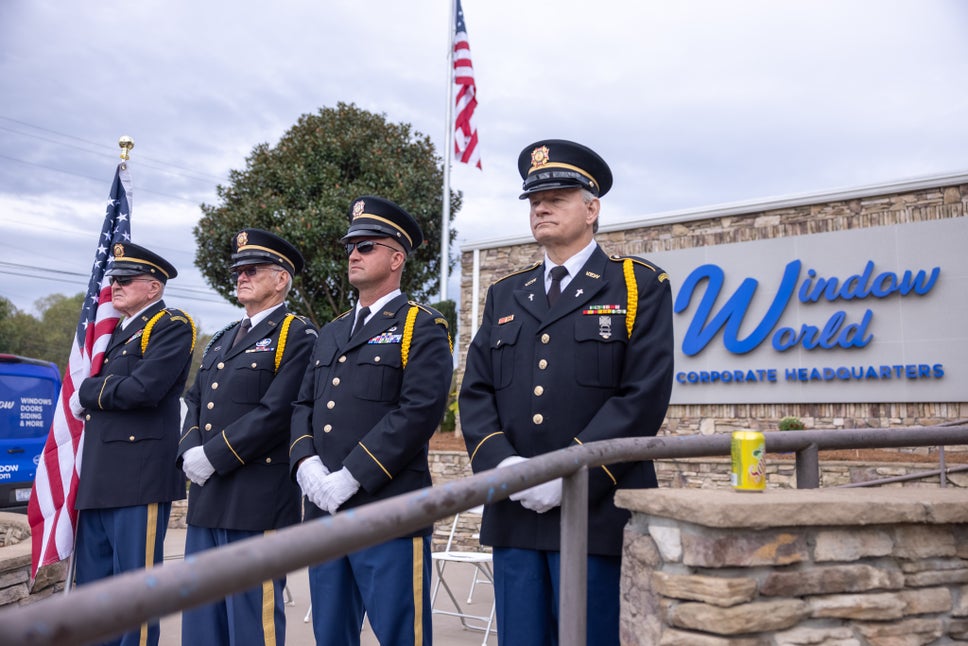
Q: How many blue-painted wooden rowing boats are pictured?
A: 0